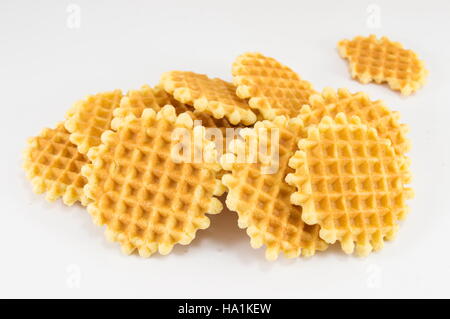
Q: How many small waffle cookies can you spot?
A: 10